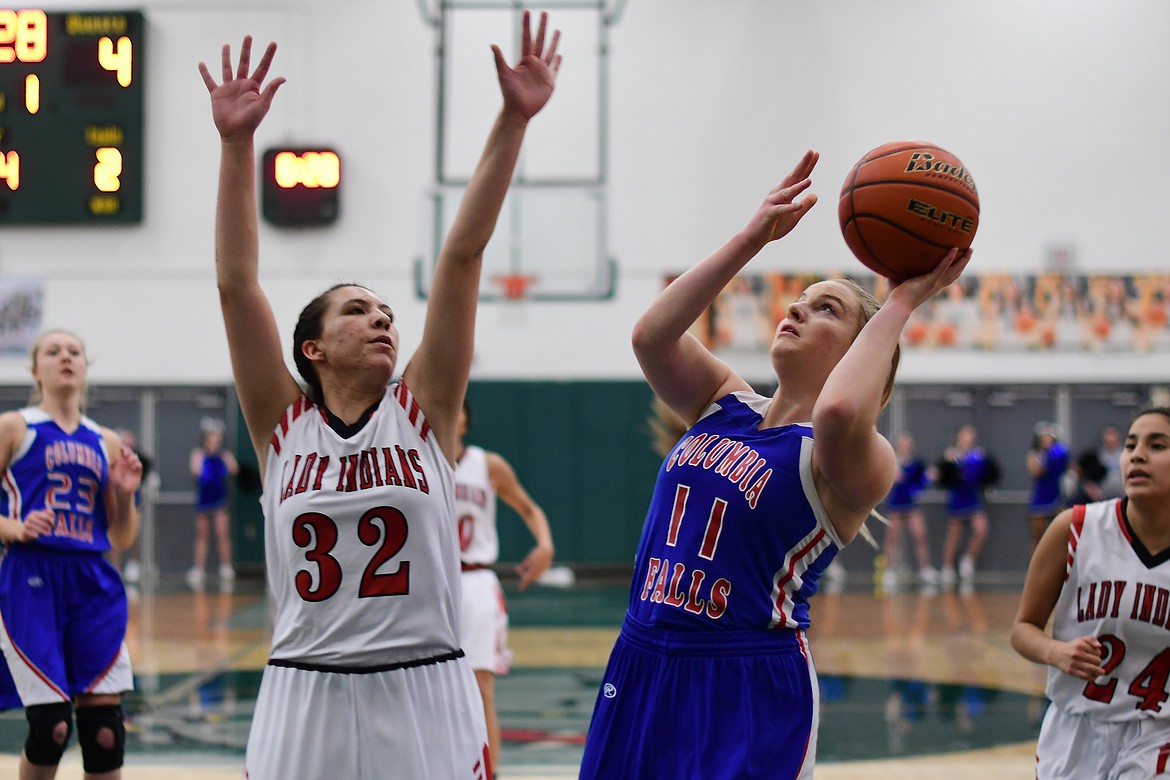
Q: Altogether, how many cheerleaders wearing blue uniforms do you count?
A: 4